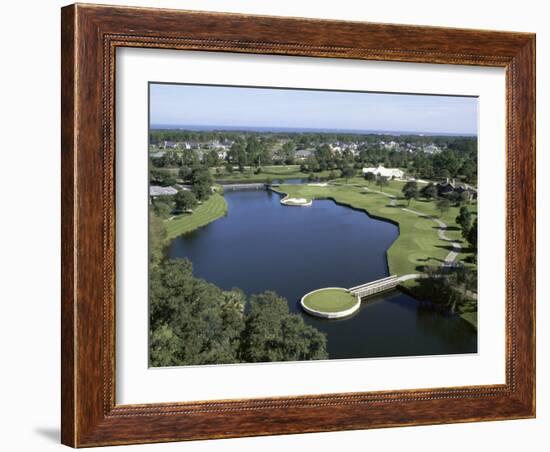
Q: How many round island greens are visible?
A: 1